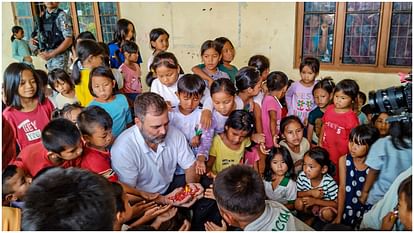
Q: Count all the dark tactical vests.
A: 1